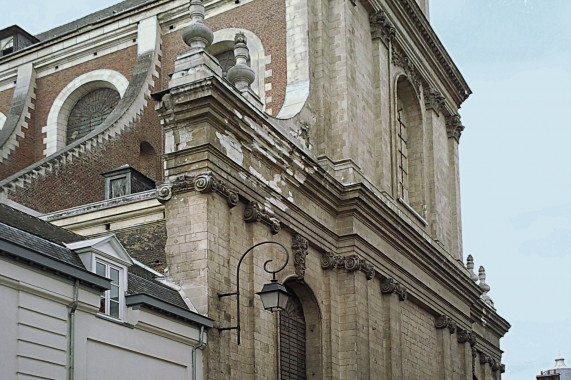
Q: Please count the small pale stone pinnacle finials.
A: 4